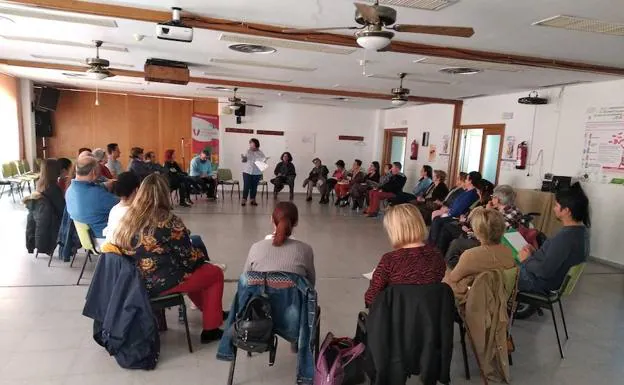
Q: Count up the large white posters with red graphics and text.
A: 1